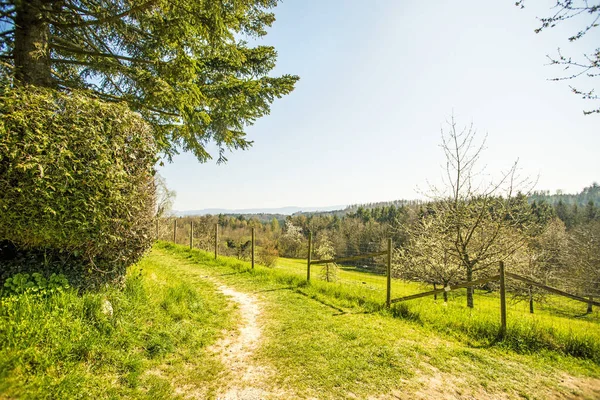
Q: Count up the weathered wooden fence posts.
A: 8